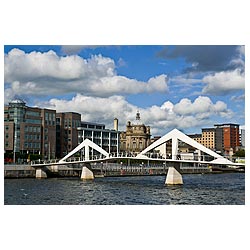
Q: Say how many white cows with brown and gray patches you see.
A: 0